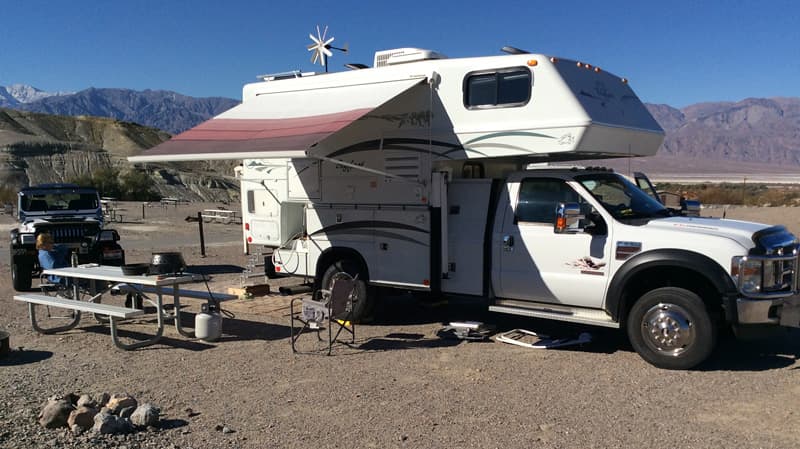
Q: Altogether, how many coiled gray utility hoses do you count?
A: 1